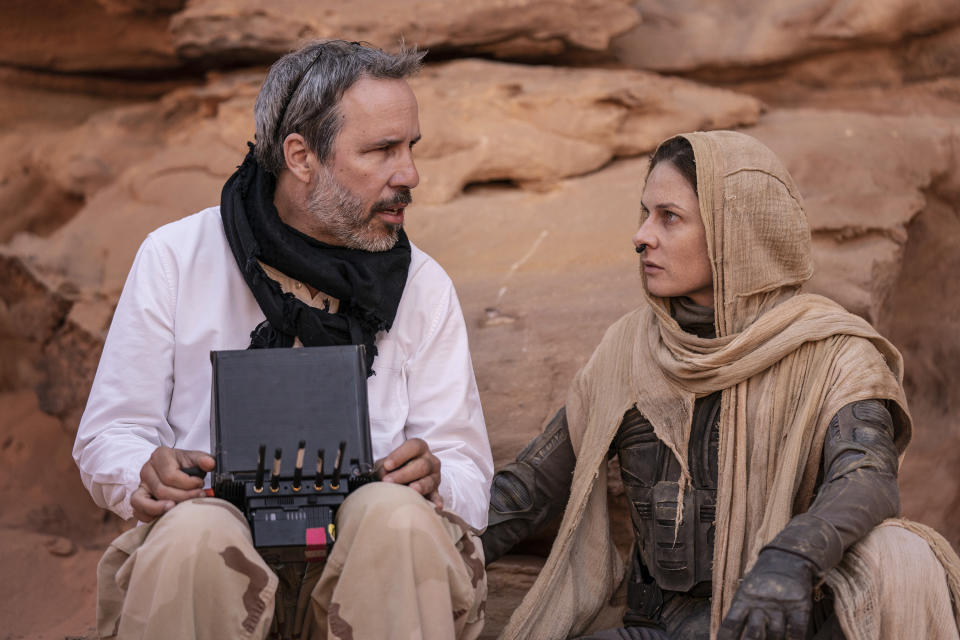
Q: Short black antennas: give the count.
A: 5